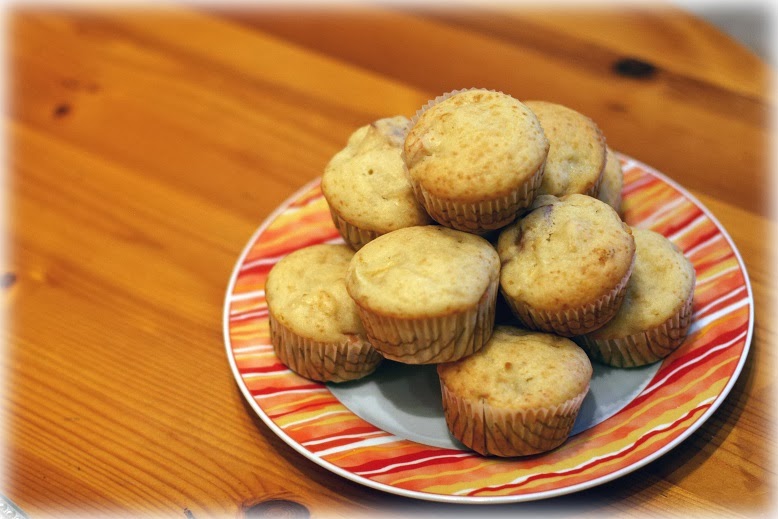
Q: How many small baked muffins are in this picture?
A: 9